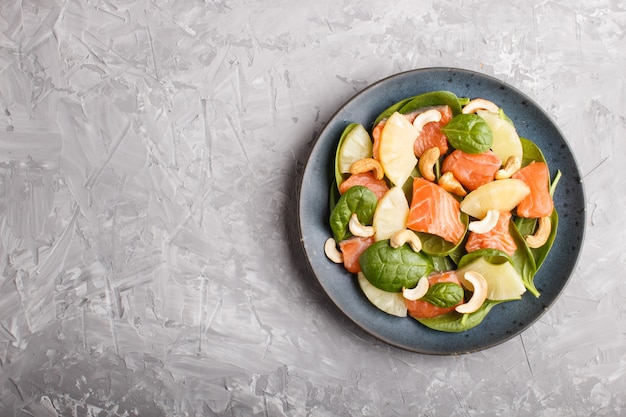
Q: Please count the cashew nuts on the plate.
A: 13